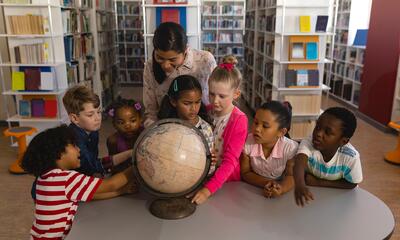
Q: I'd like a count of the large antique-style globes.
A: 1